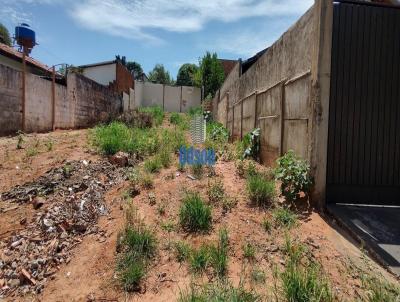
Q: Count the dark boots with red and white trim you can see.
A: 0